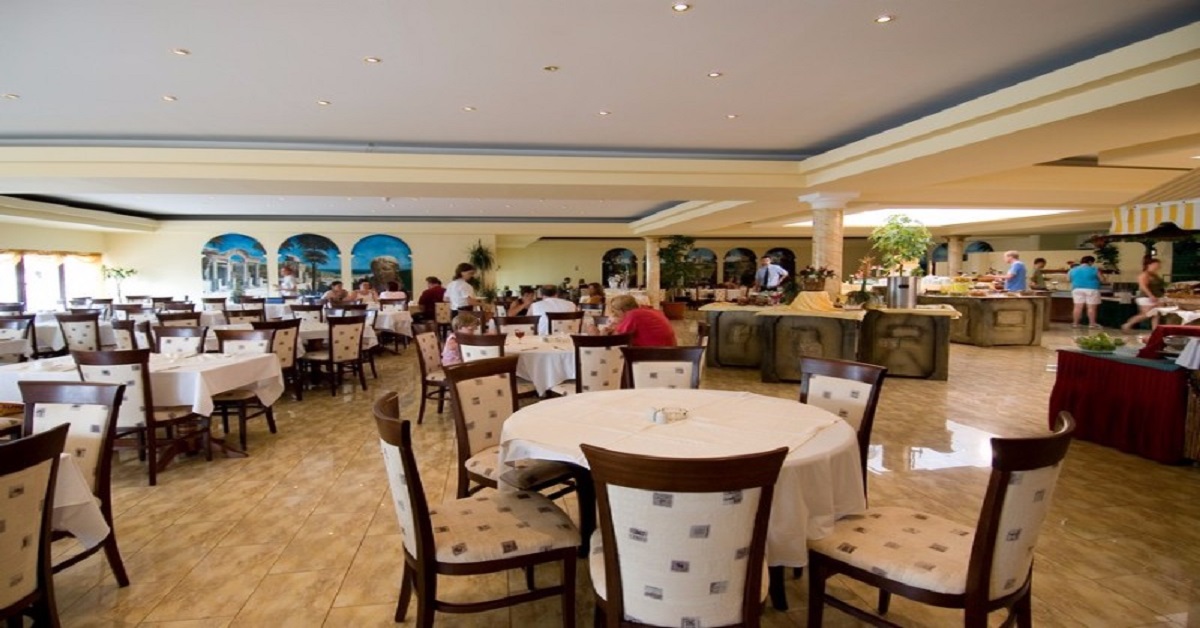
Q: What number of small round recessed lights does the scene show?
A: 12